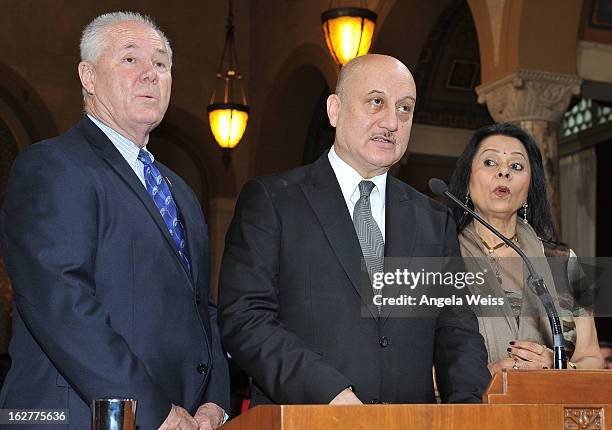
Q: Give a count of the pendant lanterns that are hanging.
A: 2